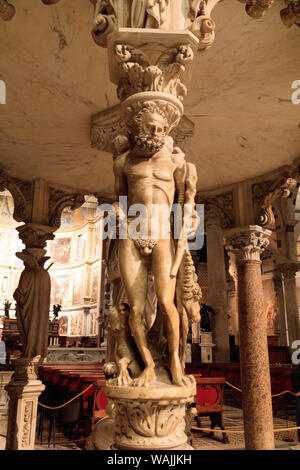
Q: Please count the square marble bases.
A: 1